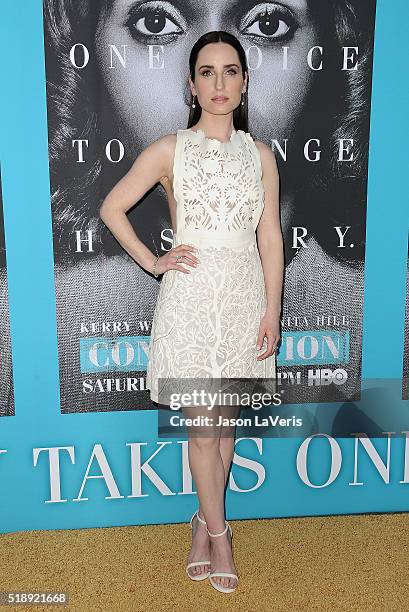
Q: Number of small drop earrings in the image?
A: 2